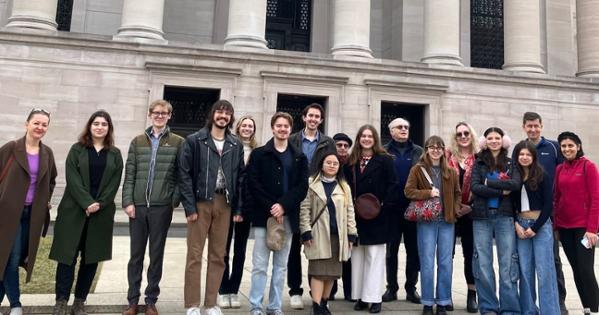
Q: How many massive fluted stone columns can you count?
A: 7